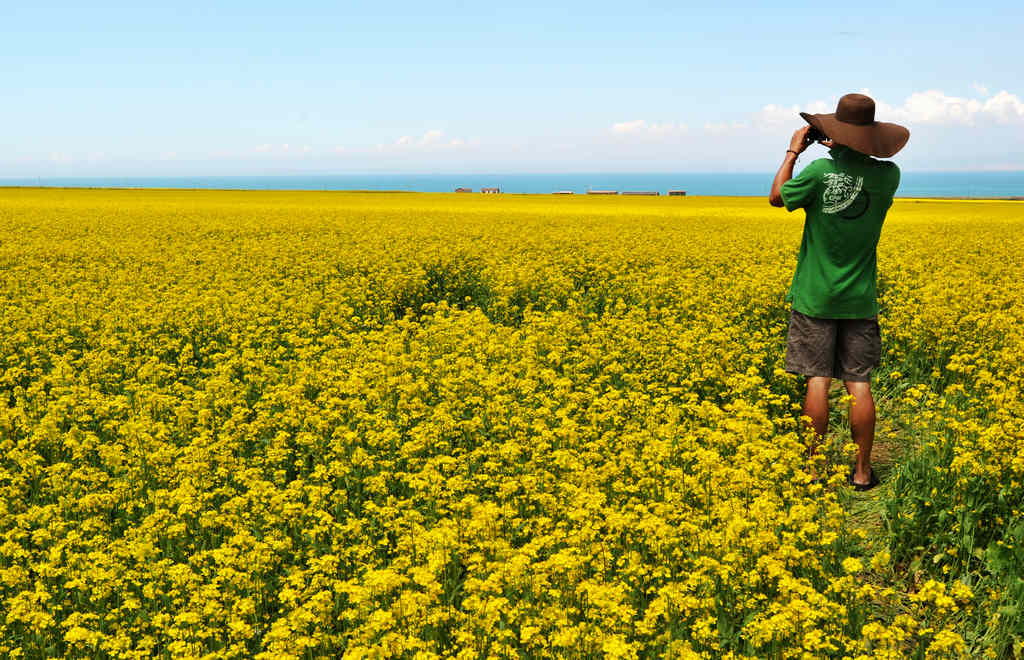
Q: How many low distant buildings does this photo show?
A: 6